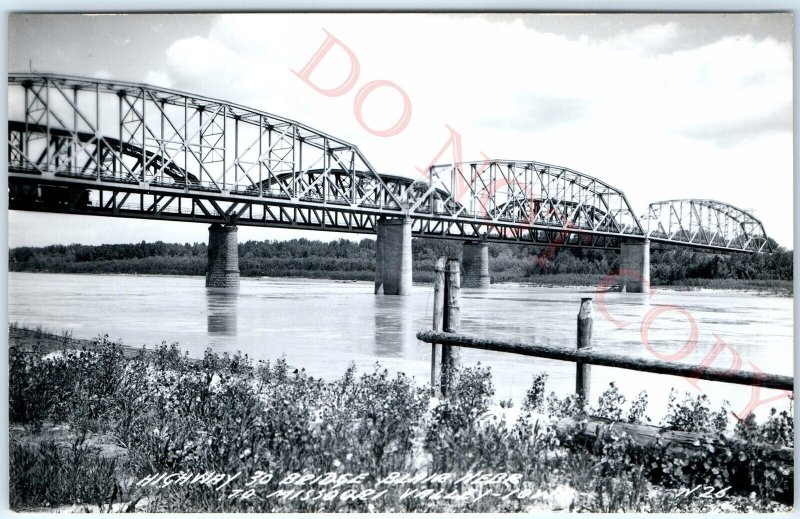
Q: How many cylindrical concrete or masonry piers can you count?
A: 4